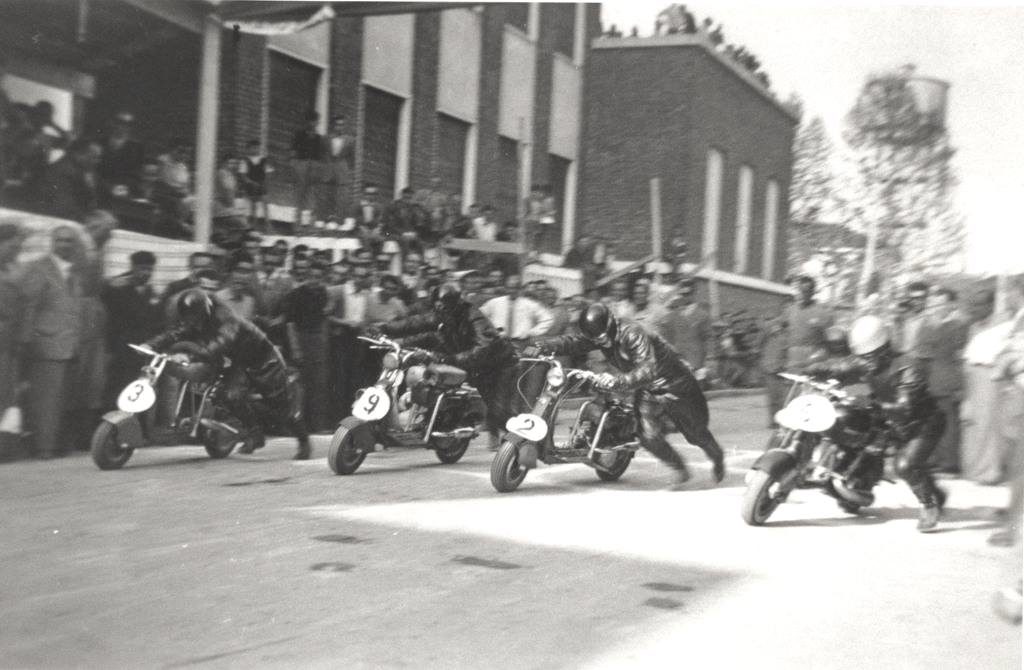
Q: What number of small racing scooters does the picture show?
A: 4